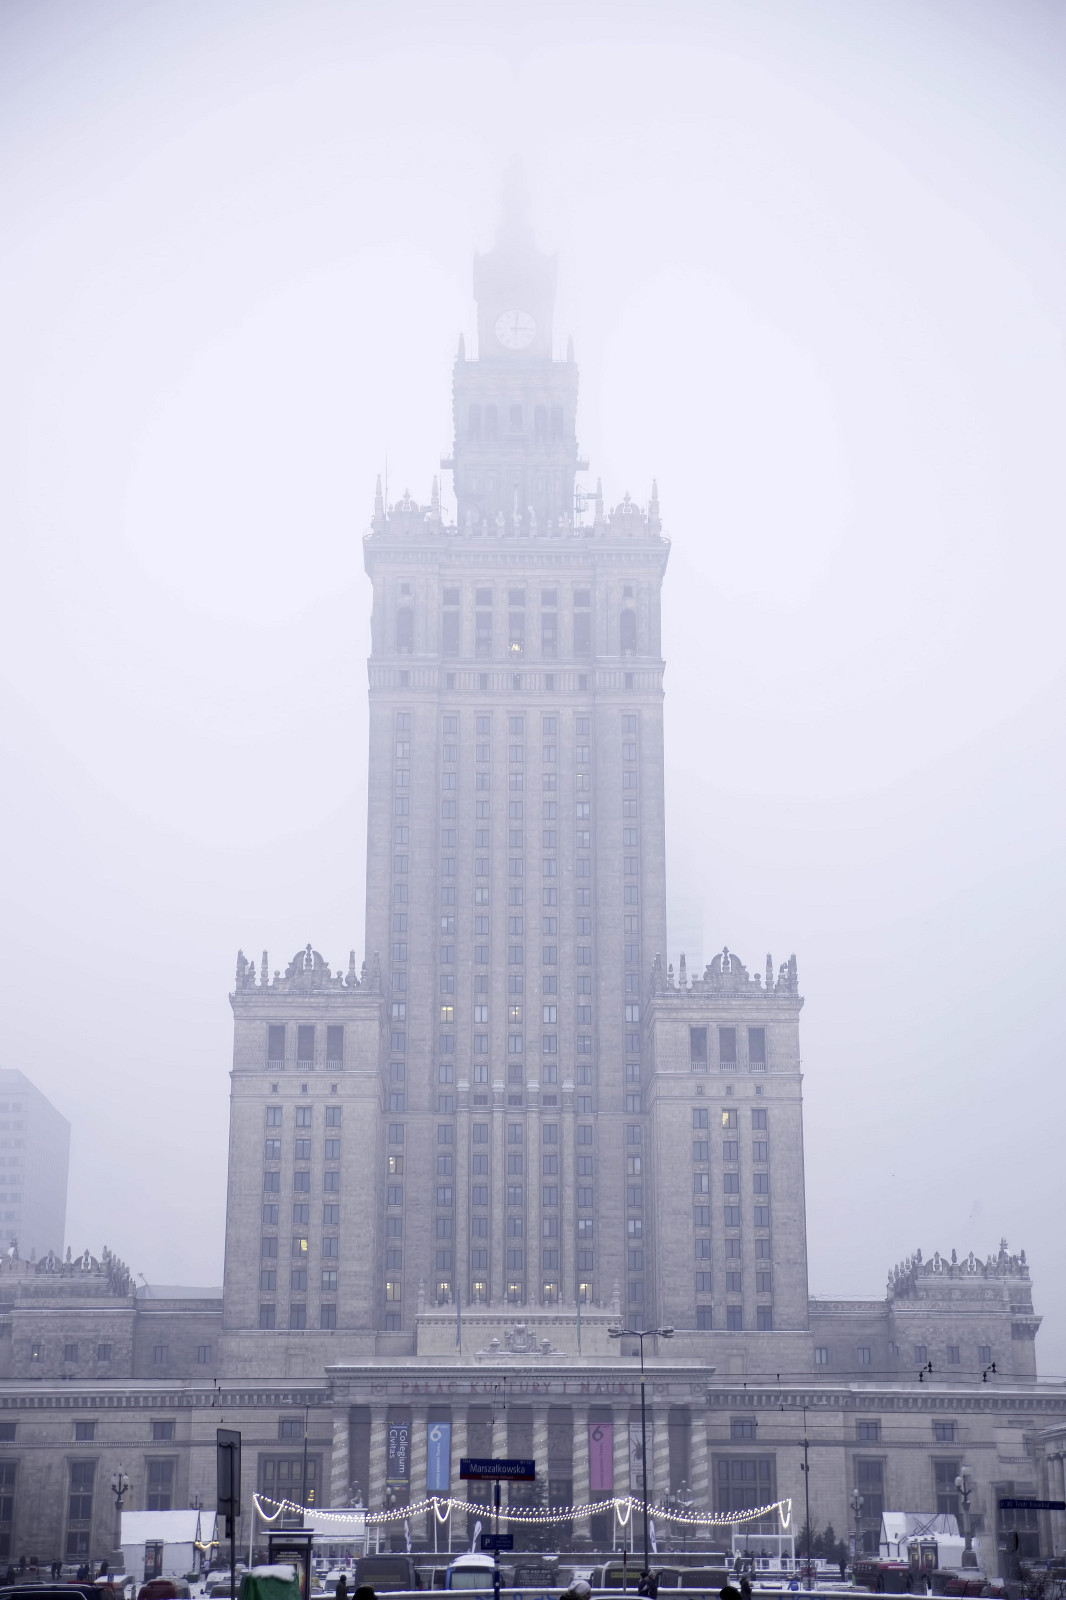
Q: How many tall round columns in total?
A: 10